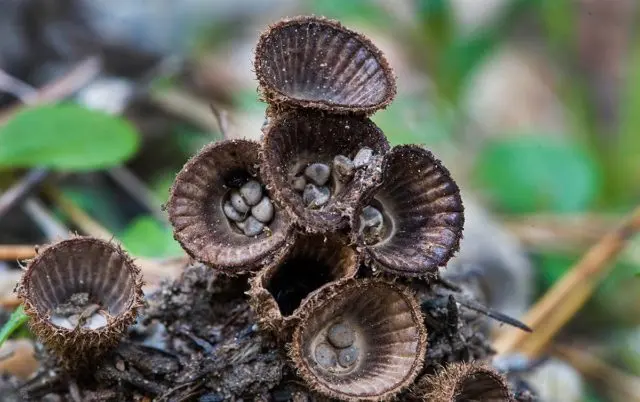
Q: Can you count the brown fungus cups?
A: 8